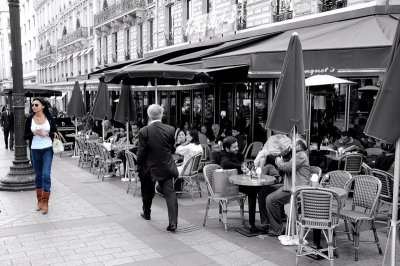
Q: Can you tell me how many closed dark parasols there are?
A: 5